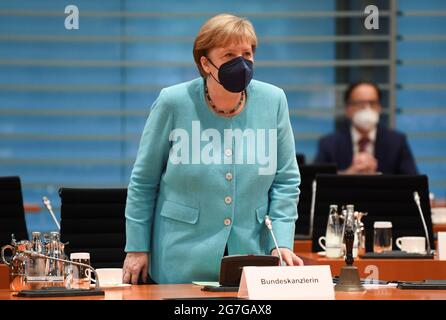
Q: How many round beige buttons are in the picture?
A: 4